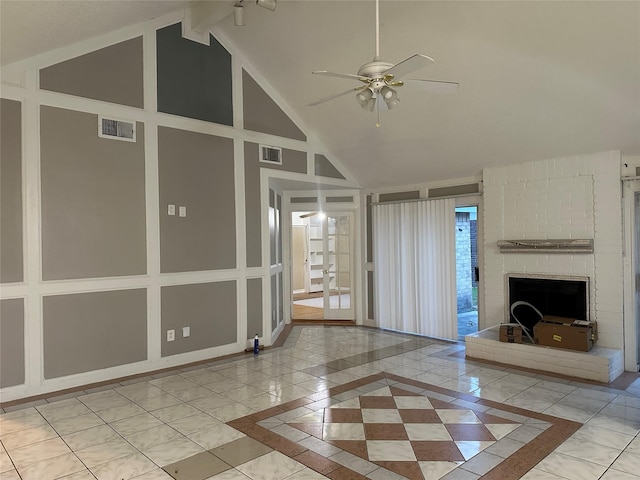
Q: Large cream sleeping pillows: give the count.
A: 0